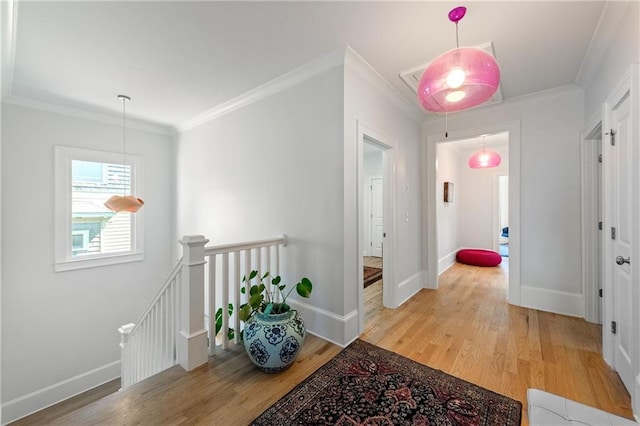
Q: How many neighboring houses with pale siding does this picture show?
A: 1